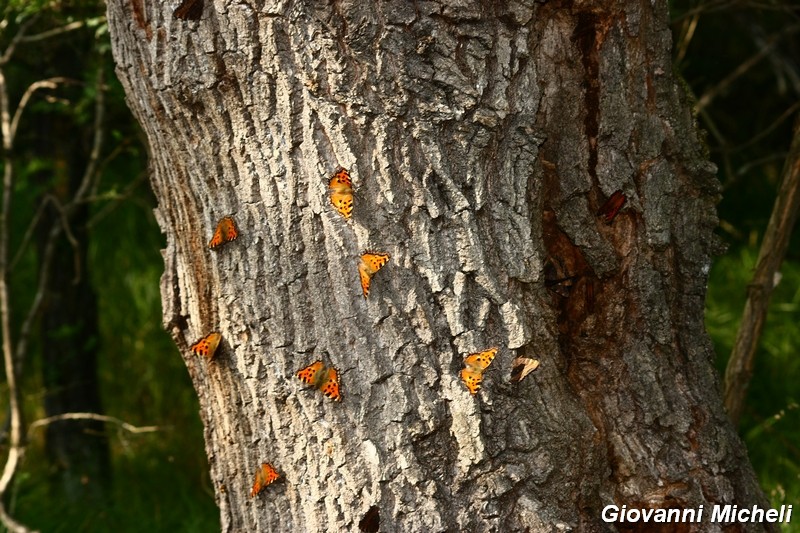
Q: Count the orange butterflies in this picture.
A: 7